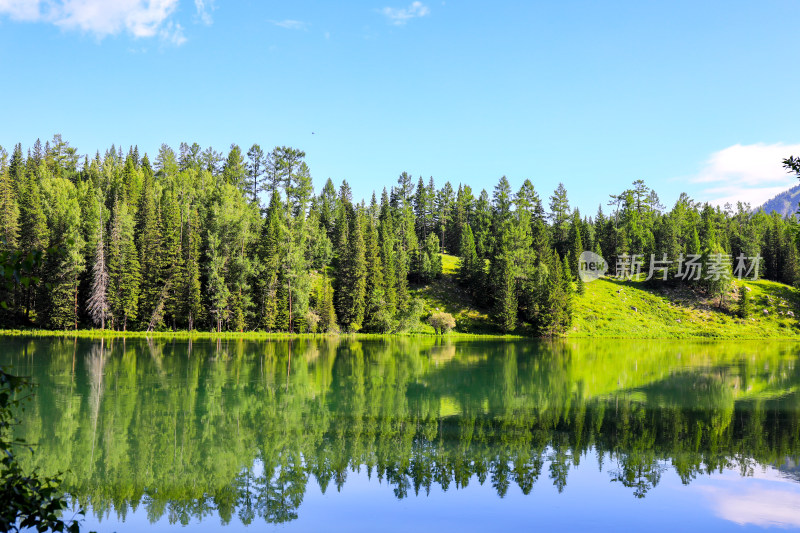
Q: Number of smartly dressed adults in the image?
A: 0